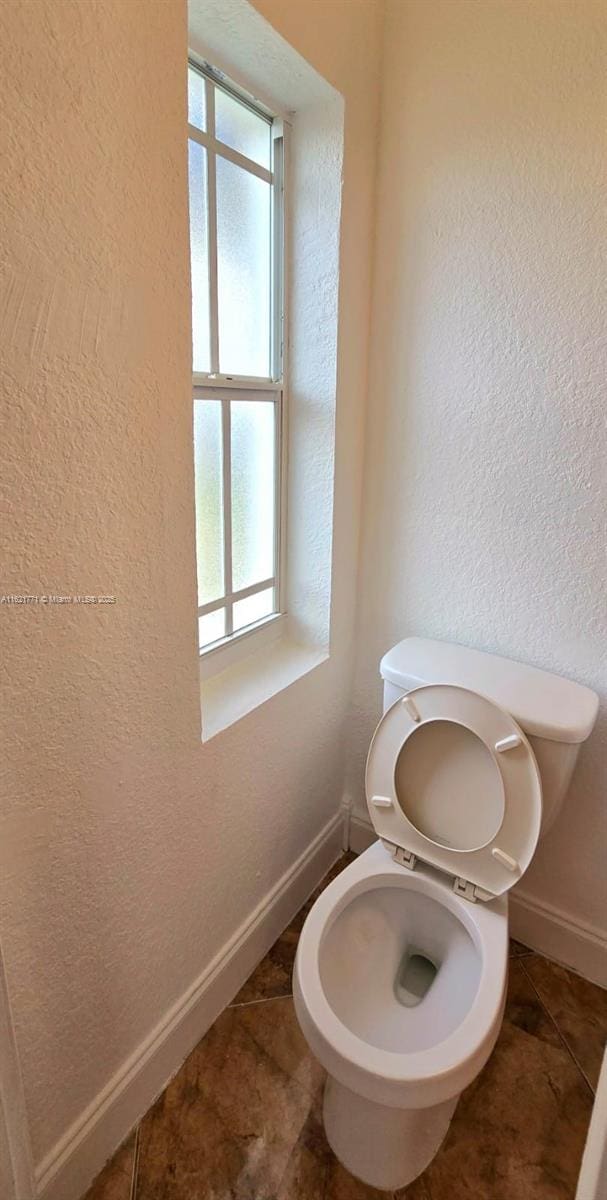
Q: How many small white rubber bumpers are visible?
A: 4